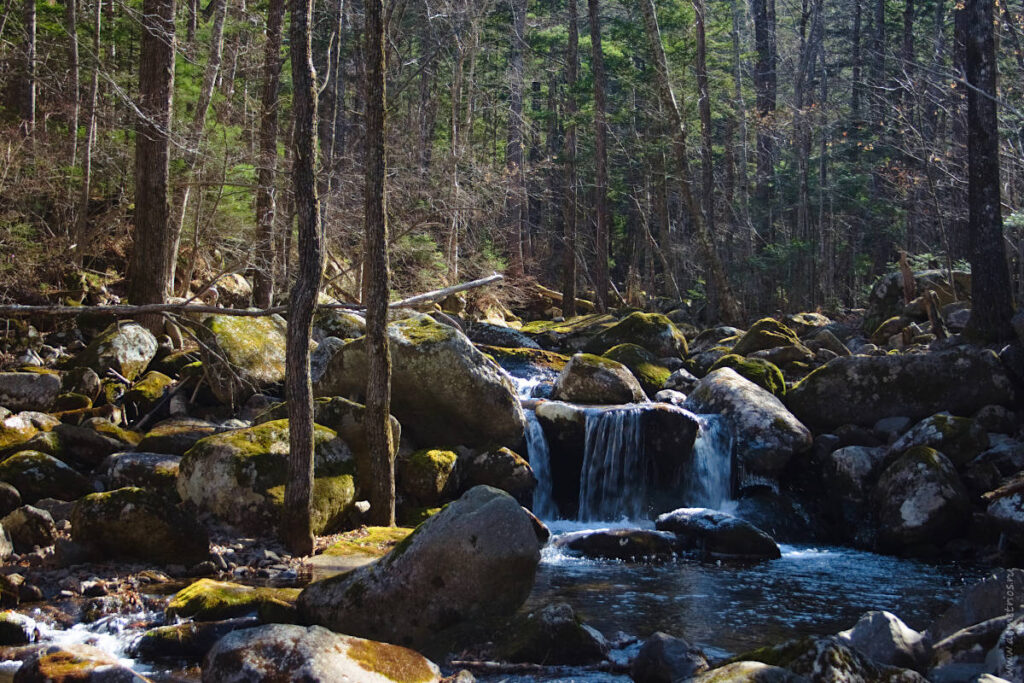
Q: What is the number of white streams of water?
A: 3